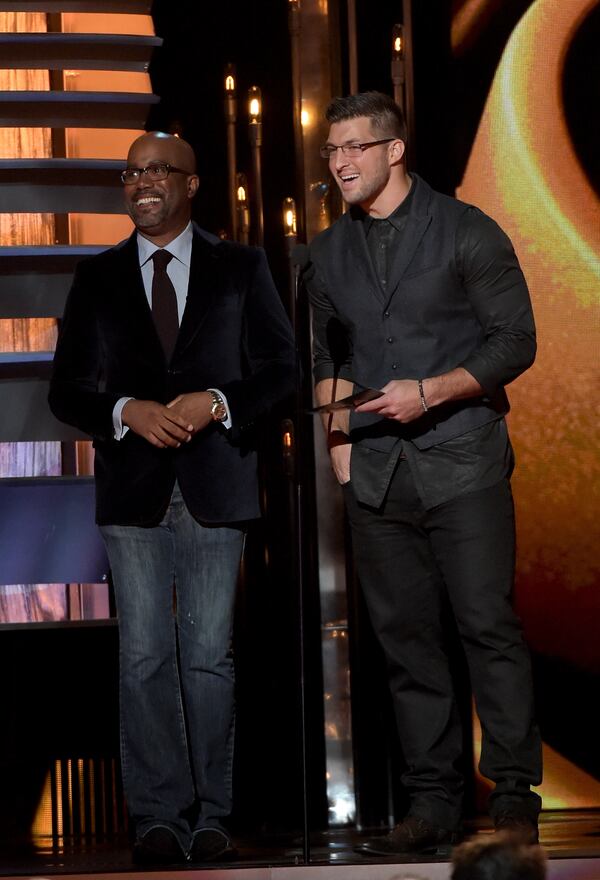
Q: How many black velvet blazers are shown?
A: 1